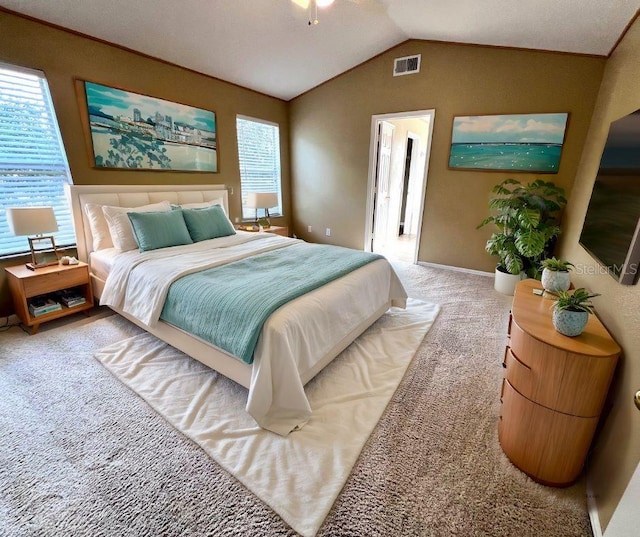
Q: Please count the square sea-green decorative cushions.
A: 2